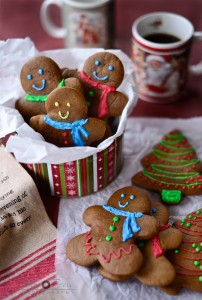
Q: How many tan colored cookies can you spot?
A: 7